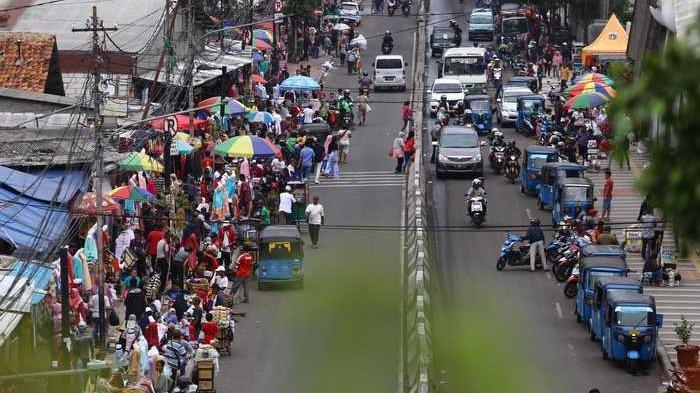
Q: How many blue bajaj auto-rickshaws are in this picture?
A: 11